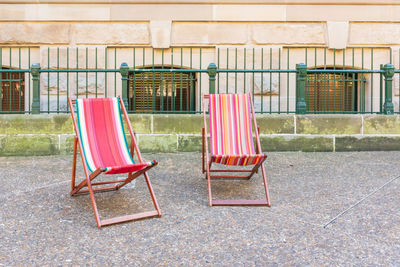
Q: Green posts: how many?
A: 5